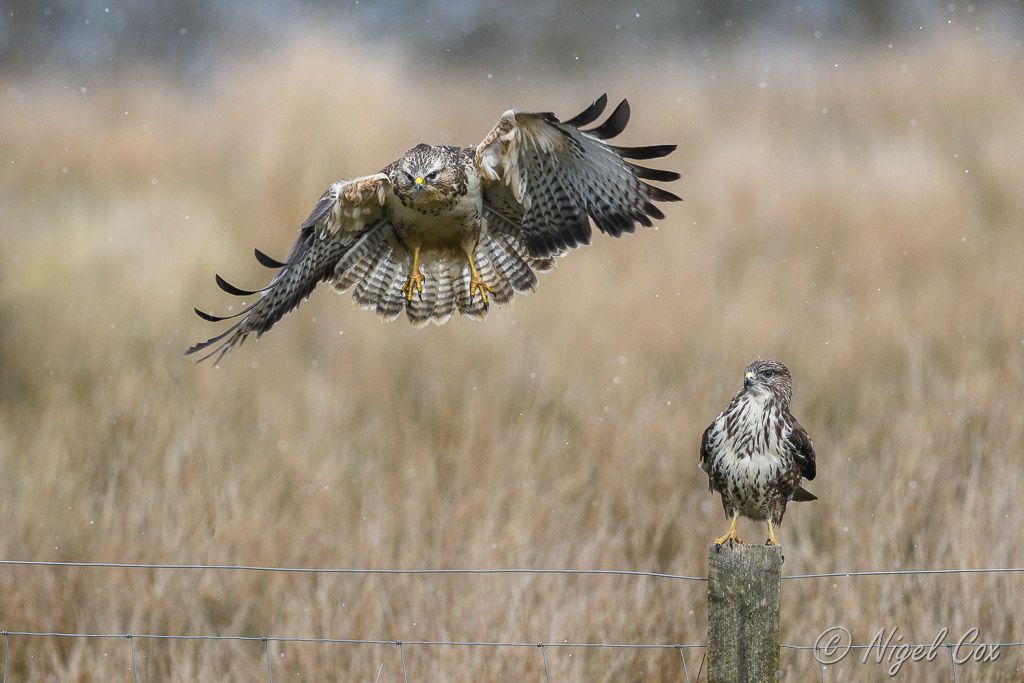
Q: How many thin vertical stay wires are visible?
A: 8